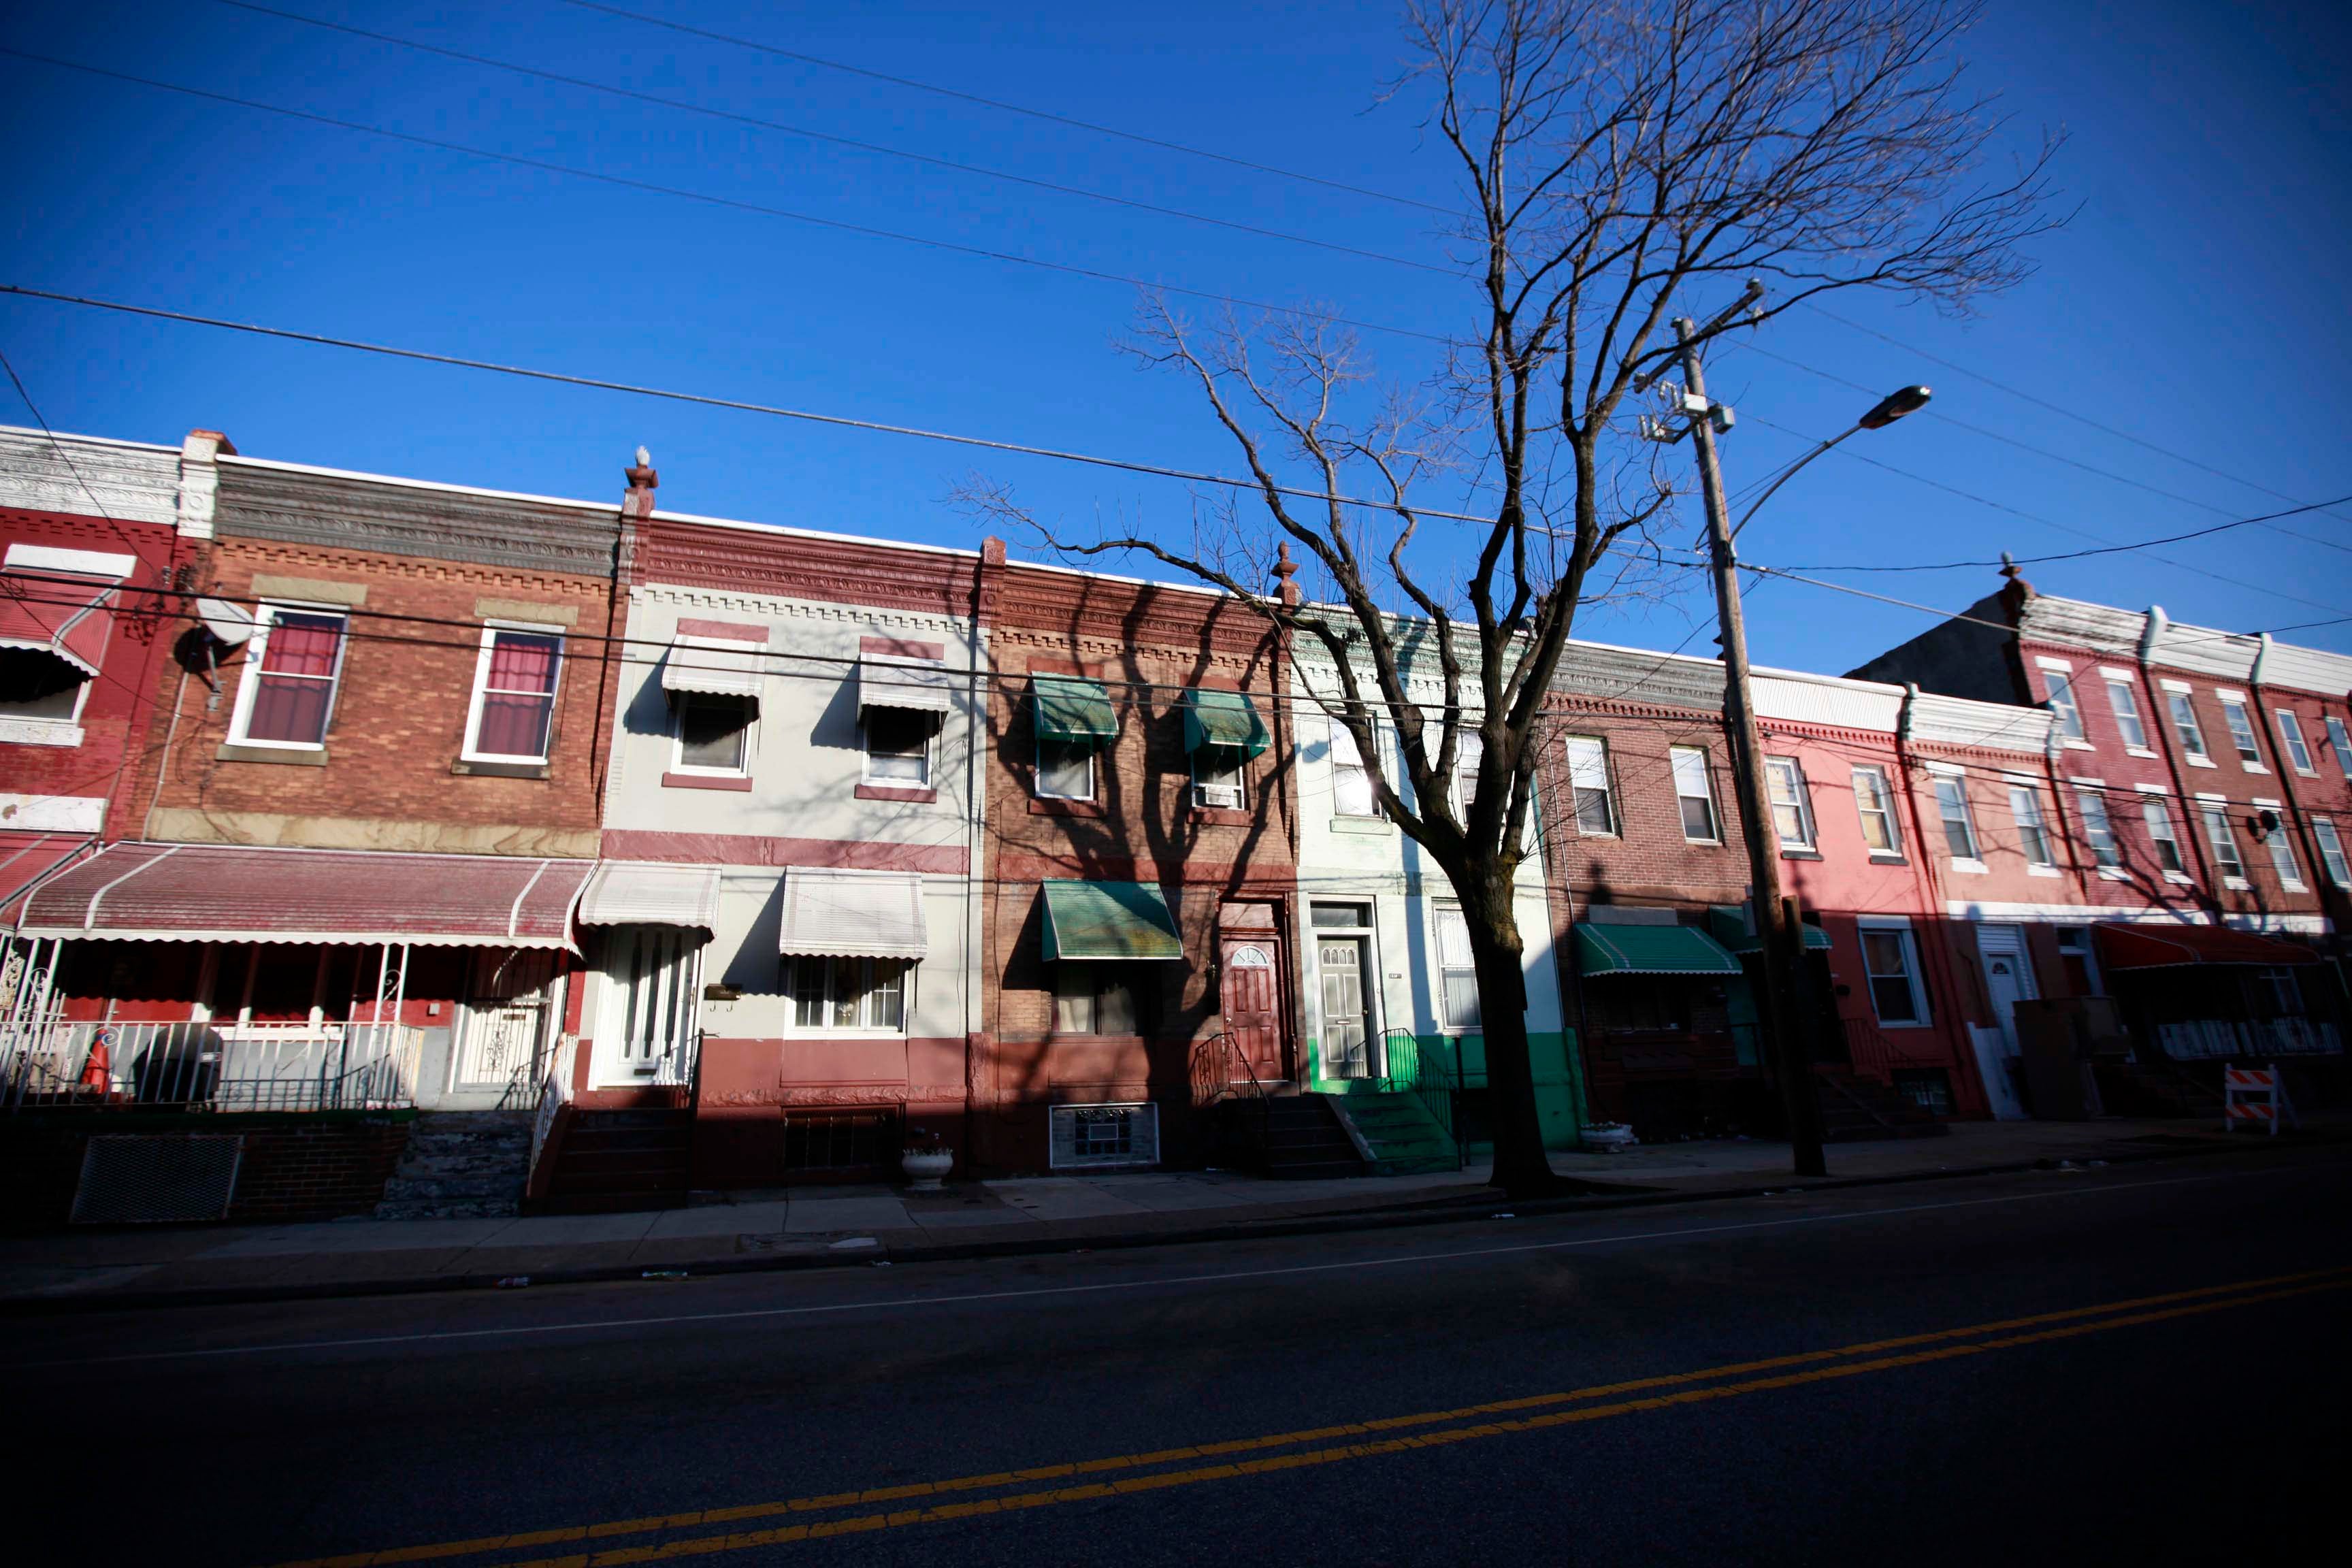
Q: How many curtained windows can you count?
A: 2